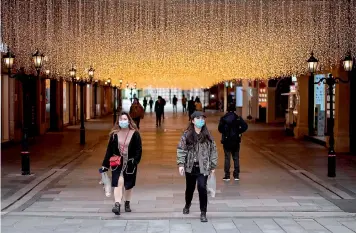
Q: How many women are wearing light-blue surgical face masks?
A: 2